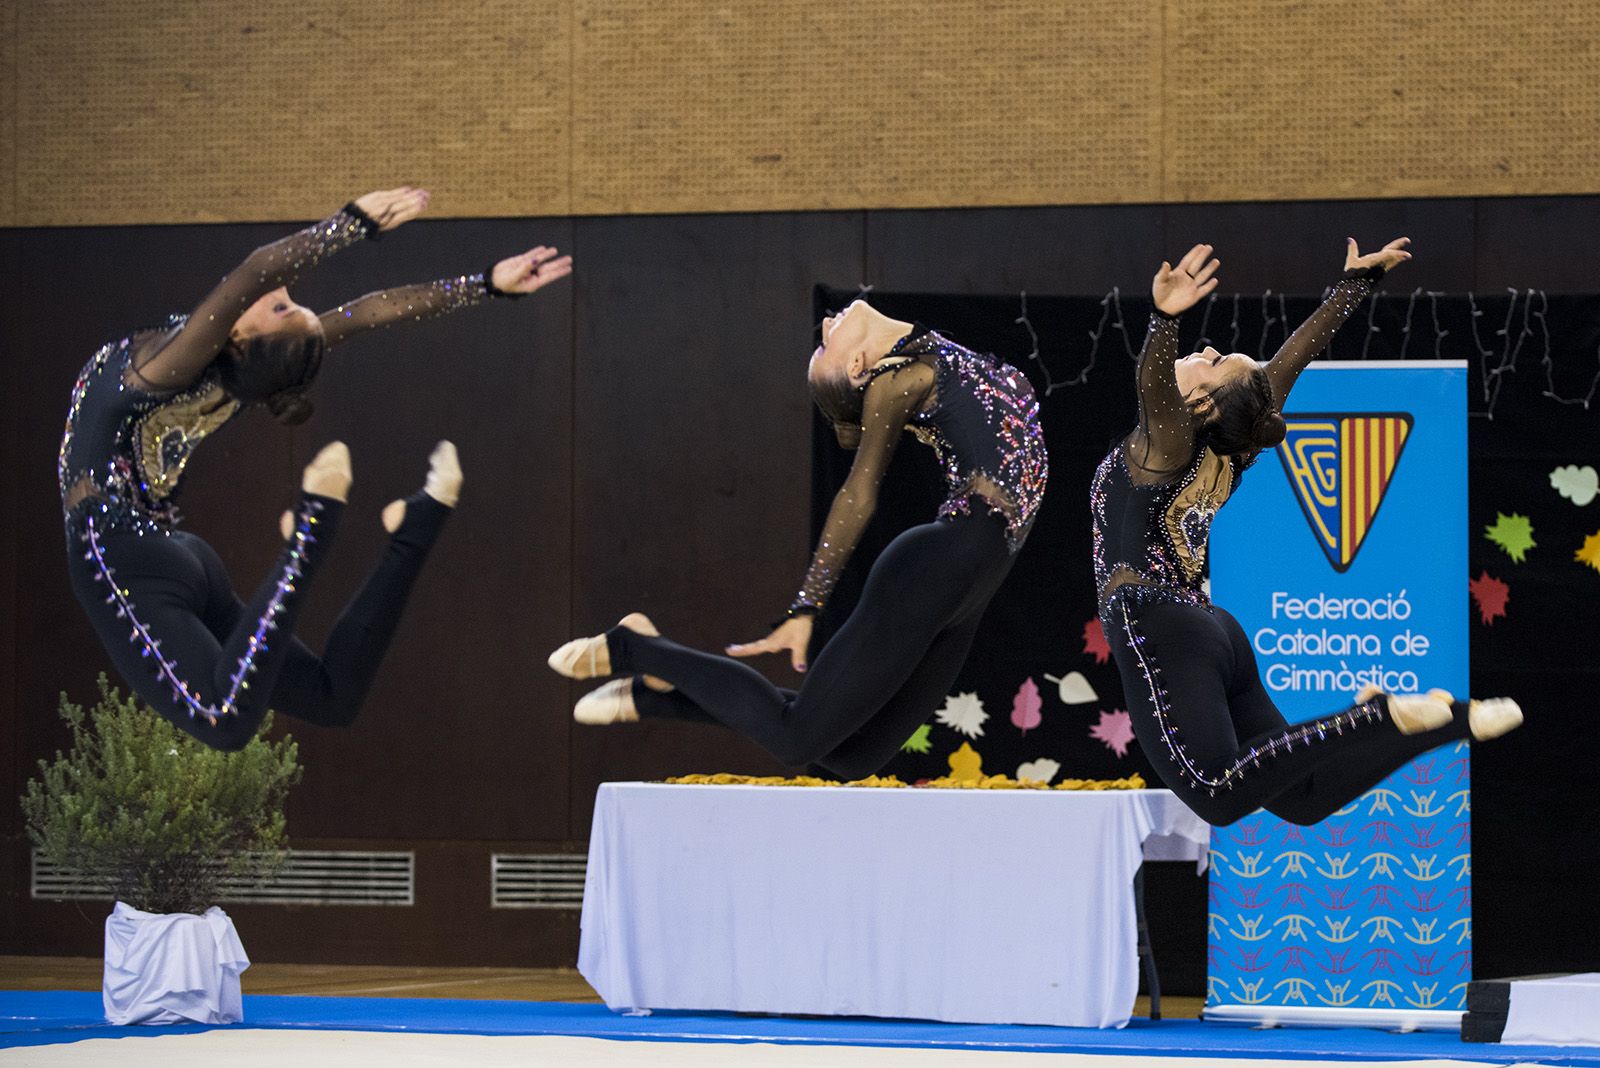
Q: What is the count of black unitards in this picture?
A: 3